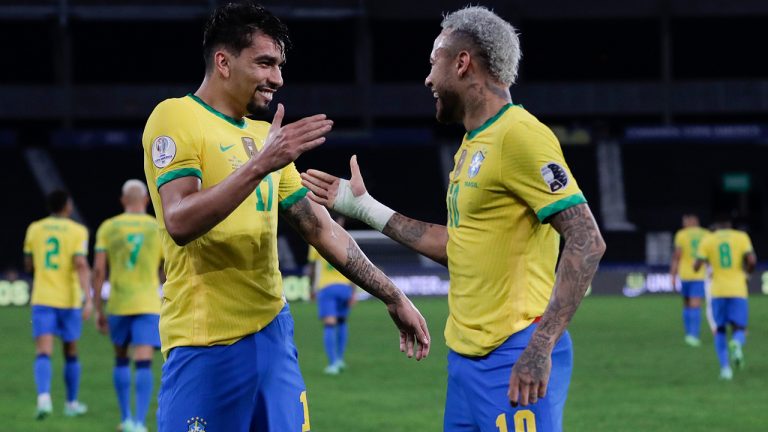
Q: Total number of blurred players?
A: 5